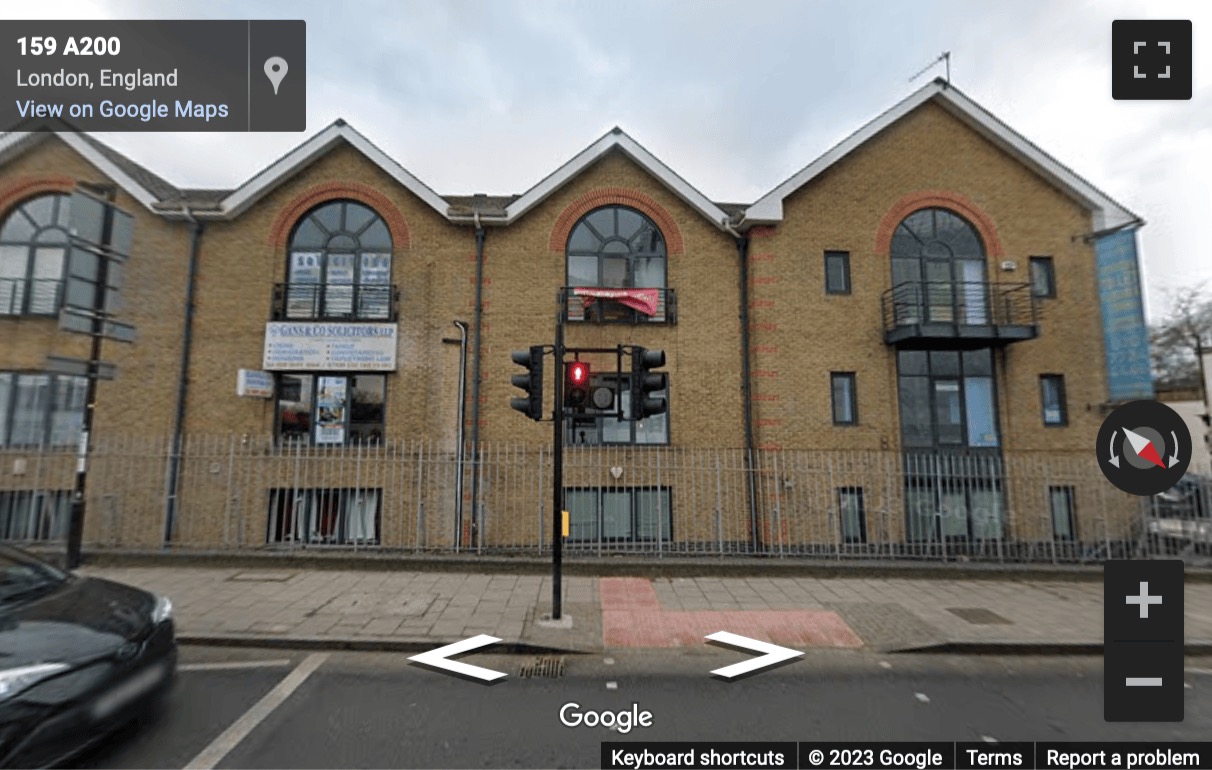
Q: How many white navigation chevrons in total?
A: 2